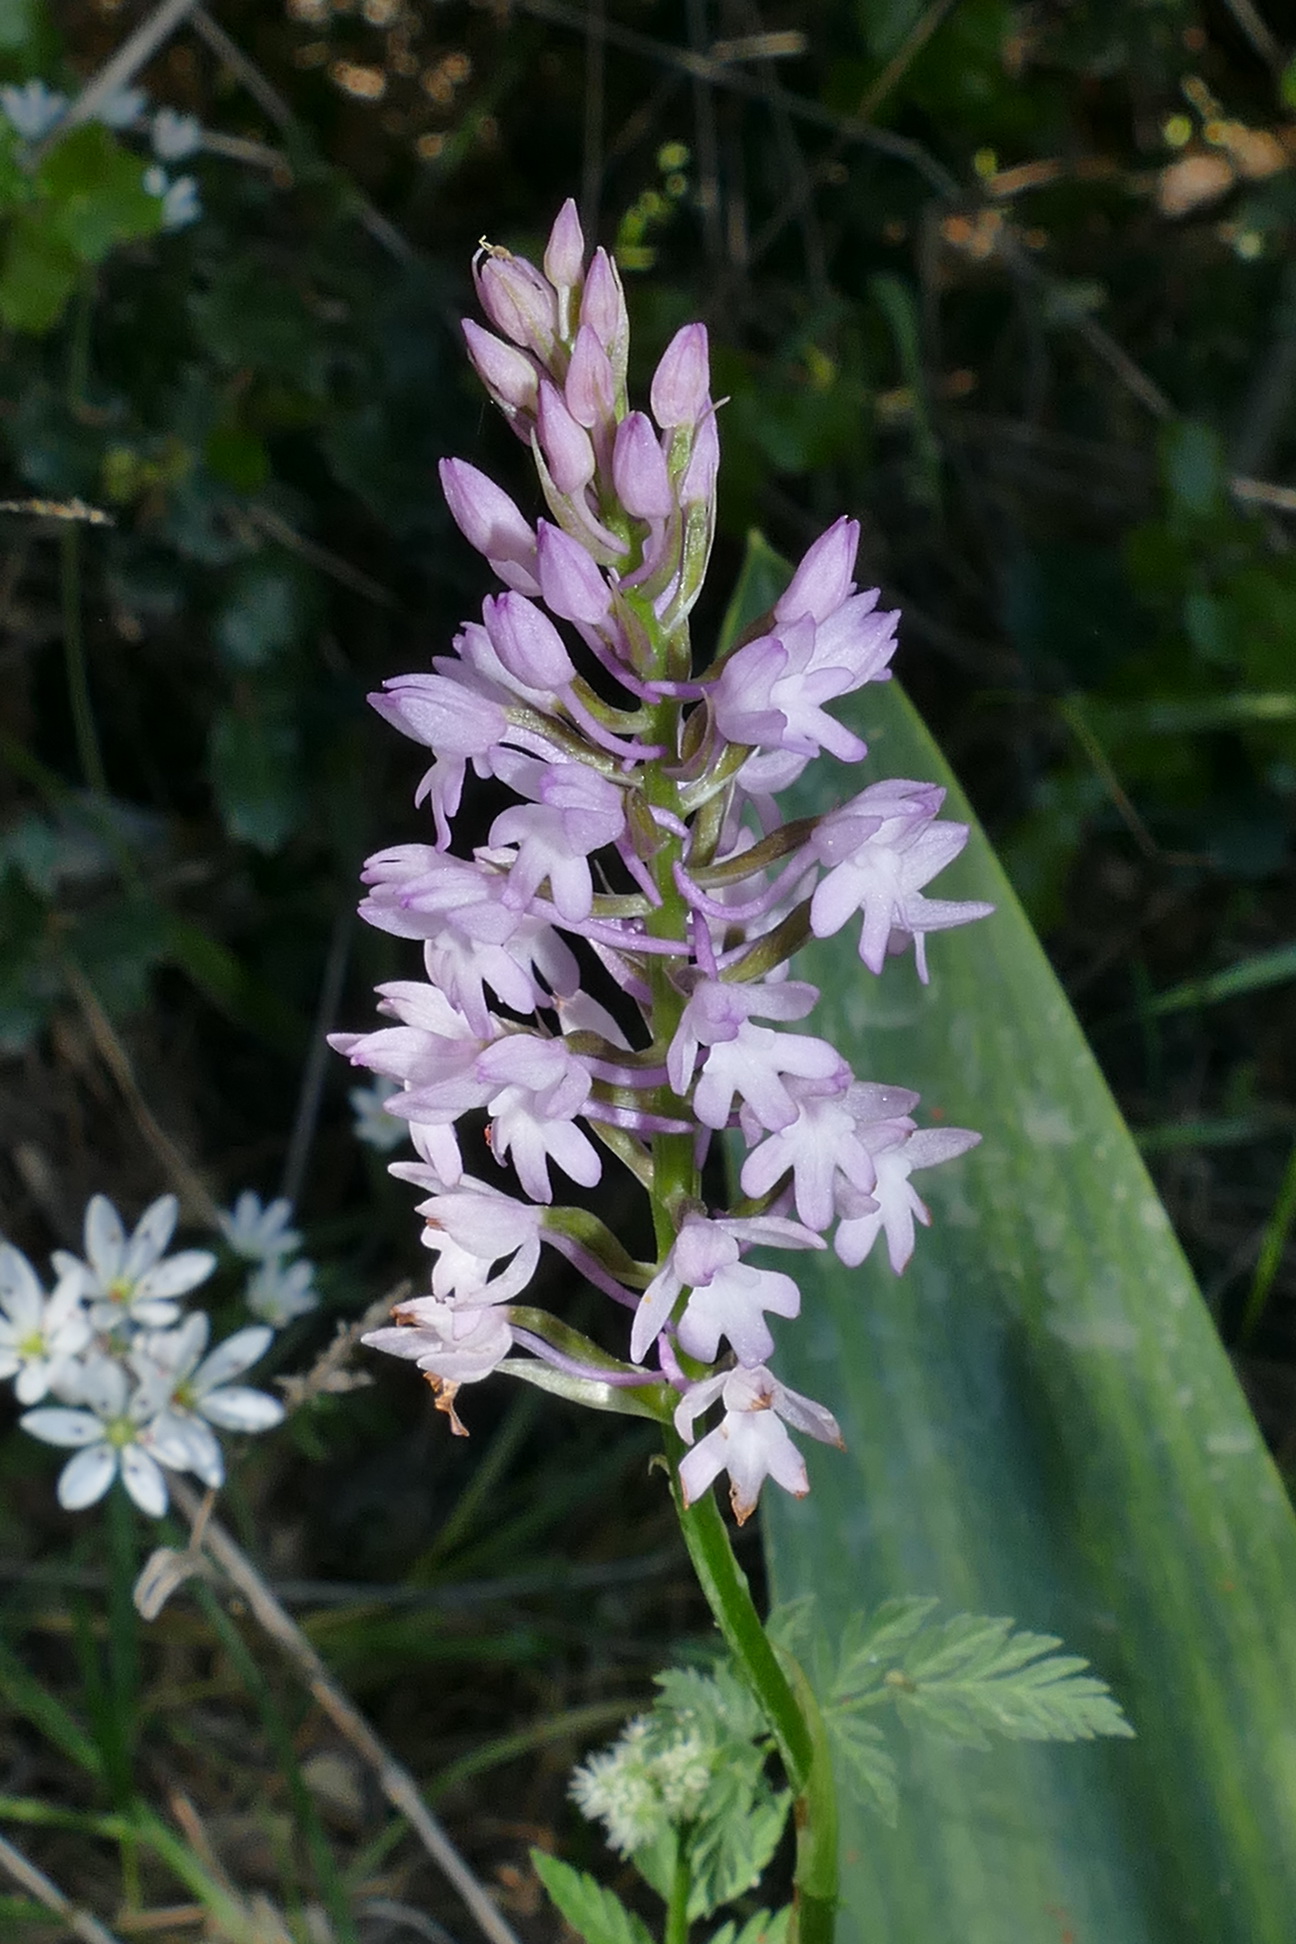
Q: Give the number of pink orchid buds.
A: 13